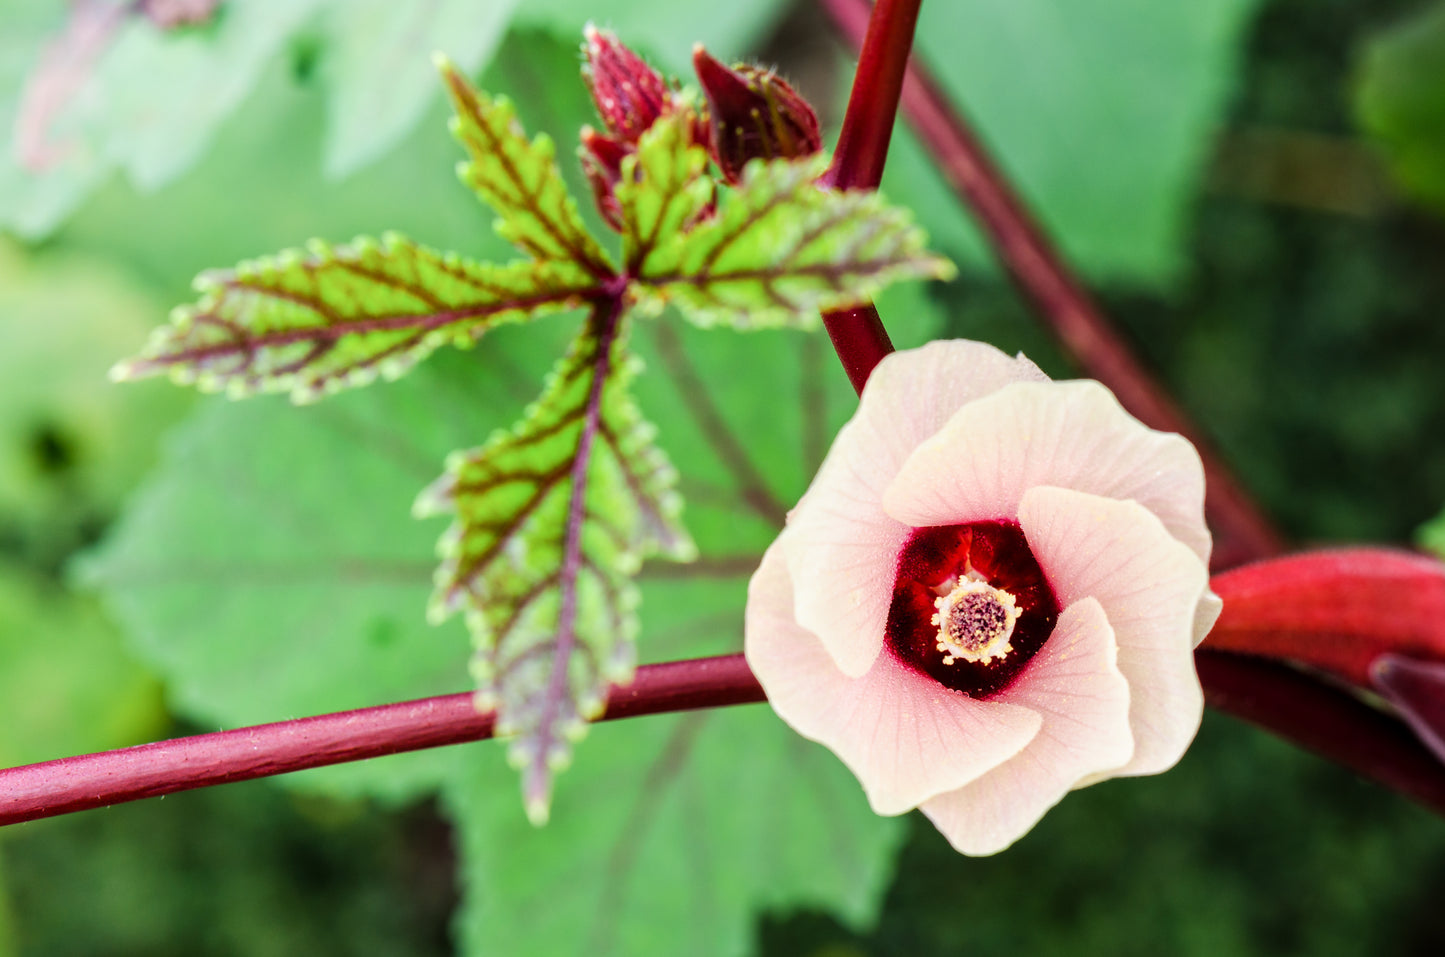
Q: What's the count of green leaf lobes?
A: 5